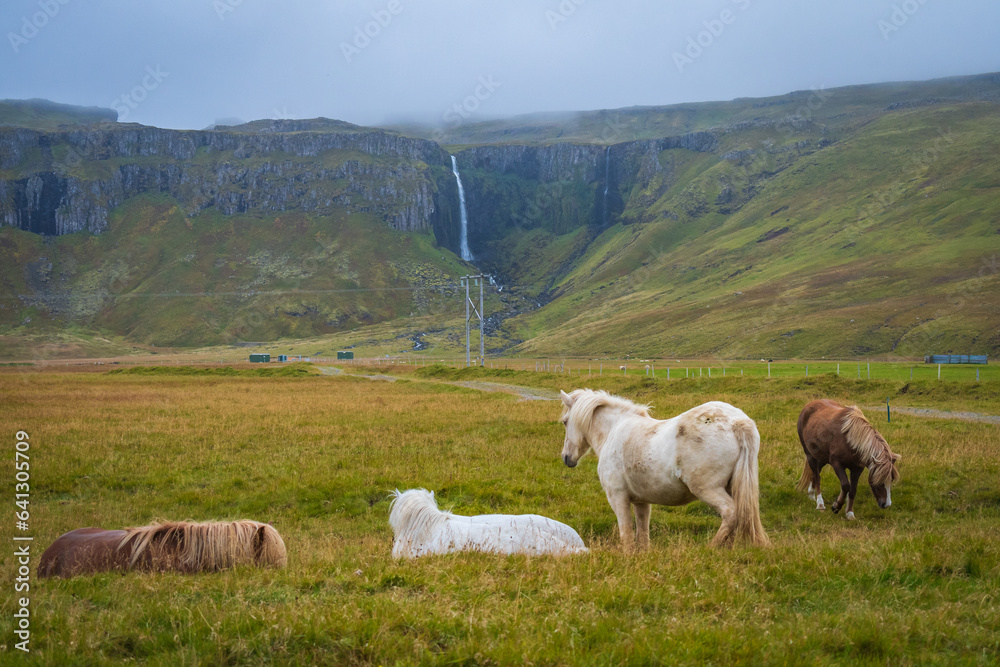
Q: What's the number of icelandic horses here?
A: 4